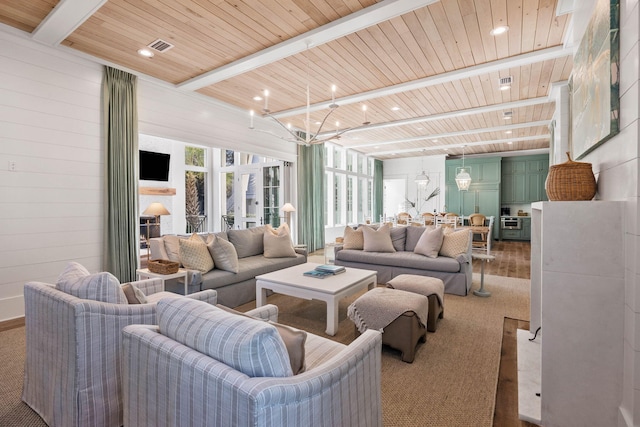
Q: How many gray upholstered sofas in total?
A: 2